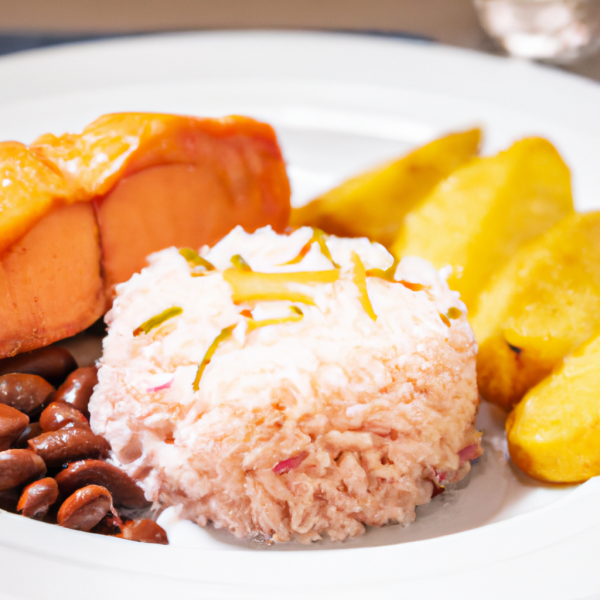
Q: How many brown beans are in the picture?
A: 12